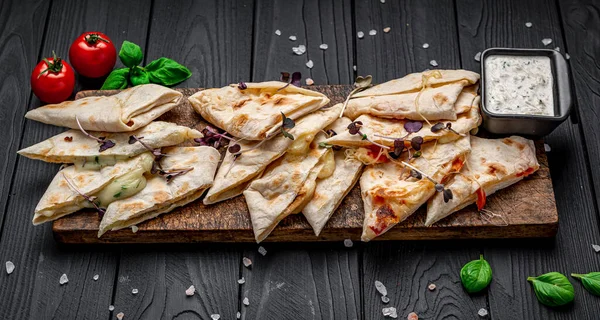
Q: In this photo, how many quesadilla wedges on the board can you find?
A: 12